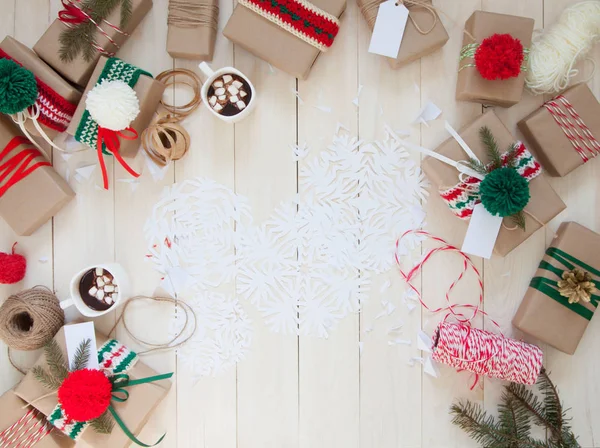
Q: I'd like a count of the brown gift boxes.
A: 13